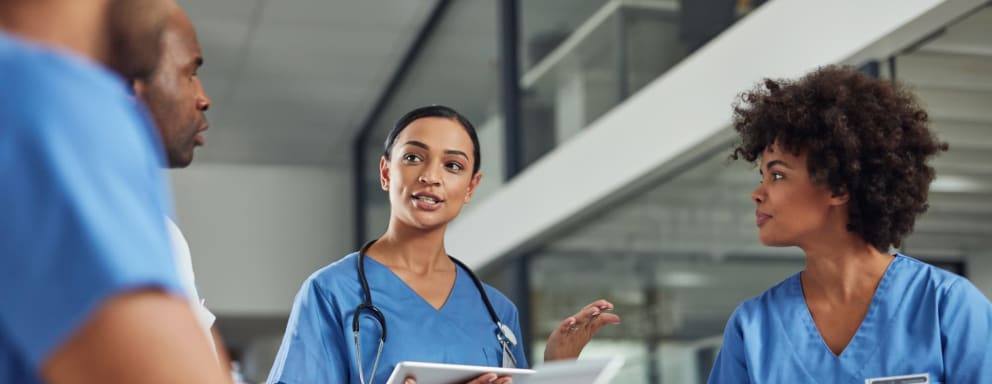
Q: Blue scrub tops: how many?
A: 3